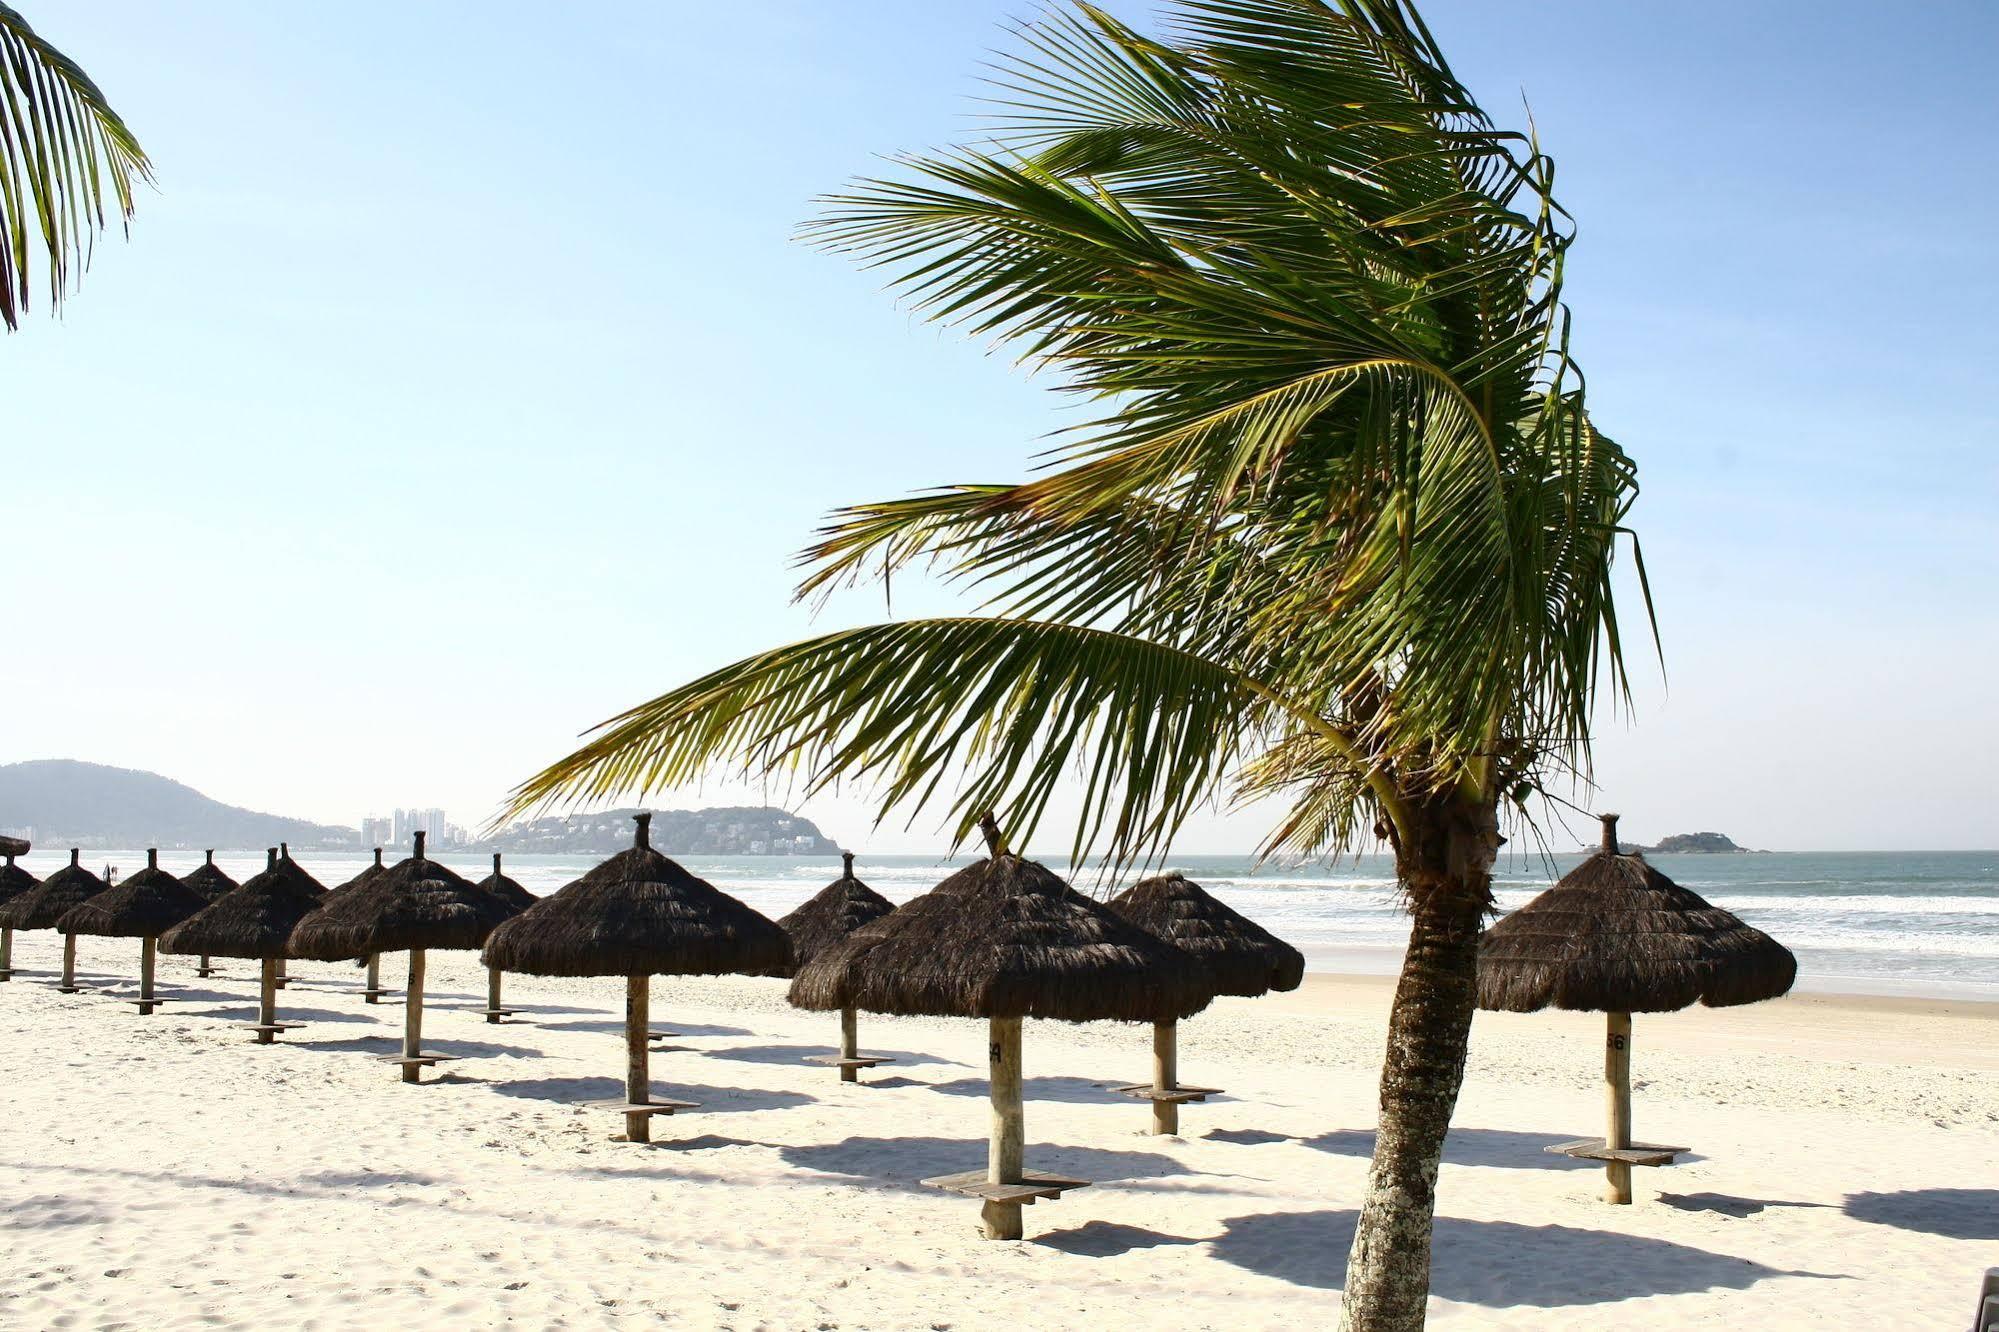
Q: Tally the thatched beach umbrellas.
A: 14